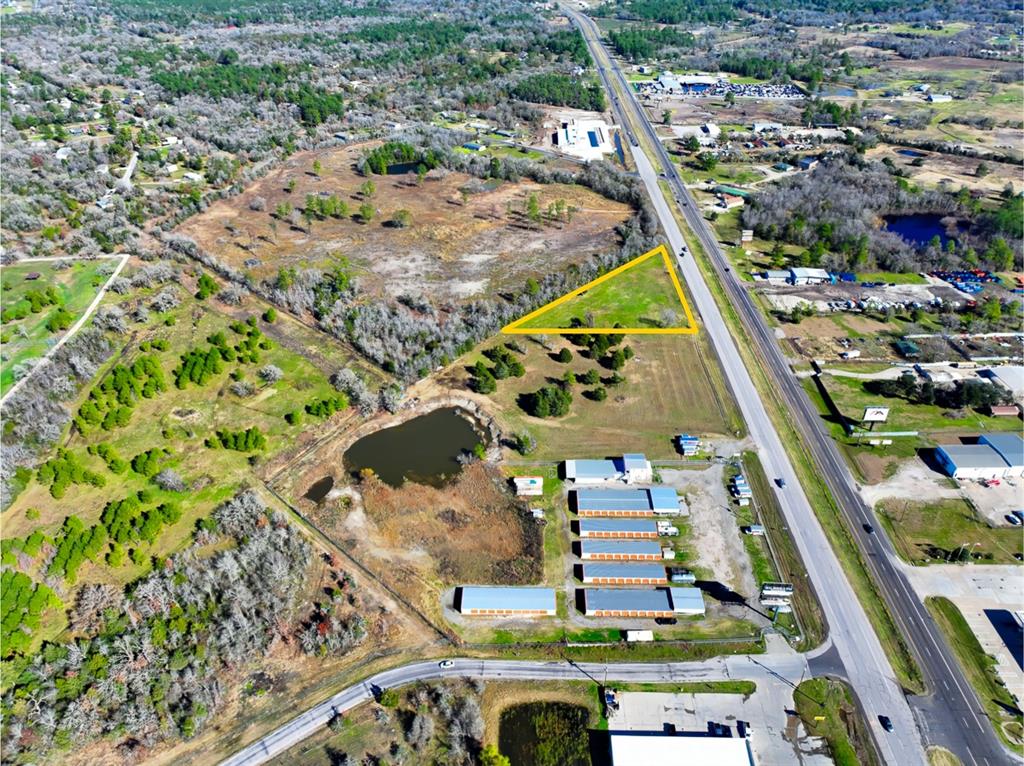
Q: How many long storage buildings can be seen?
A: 6